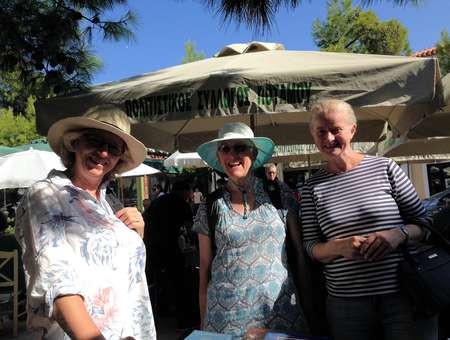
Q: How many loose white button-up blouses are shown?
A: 1